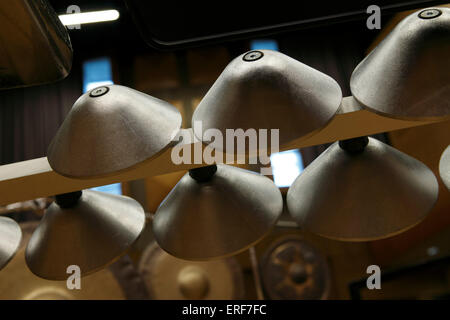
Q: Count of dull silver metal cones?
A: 8